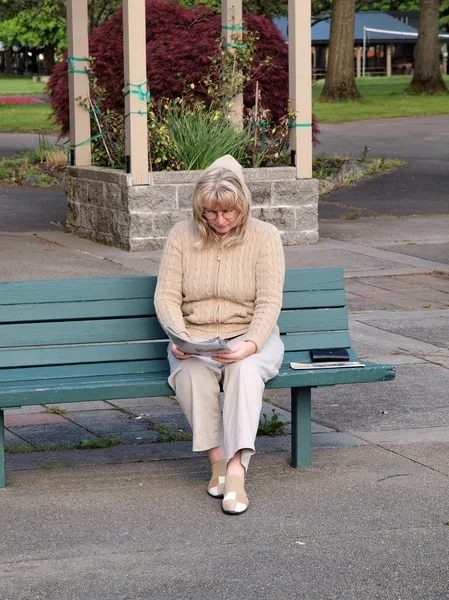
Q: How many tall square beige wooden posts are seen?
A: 4